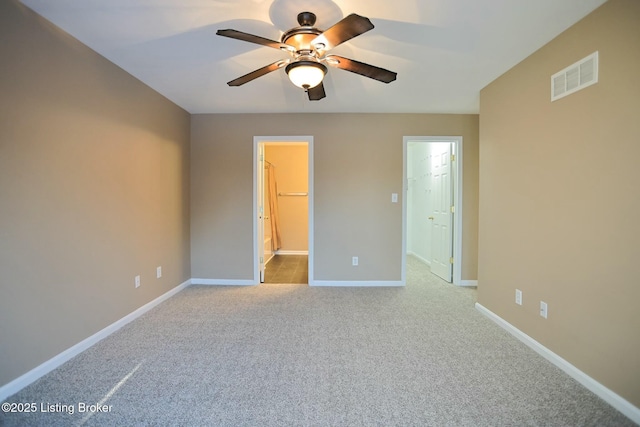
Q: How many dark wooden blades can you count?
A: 5